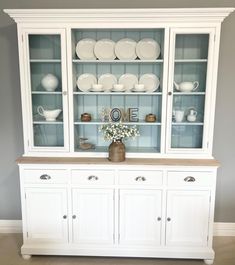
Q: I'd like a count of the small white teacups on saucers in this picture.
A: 3